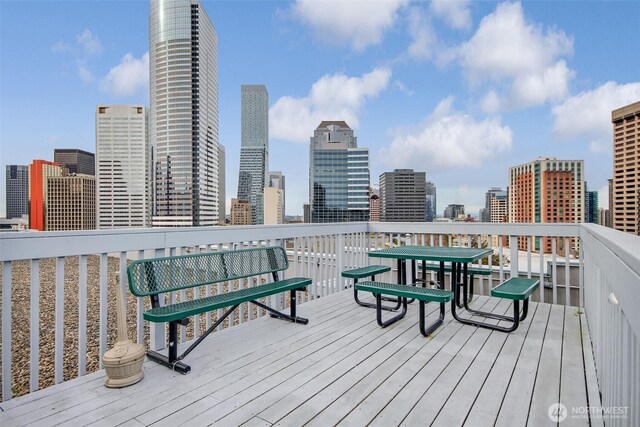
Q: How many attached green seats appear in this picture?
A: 4